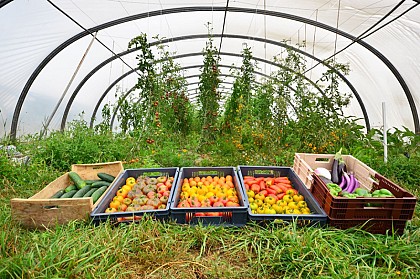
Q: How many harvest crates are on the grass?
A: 5